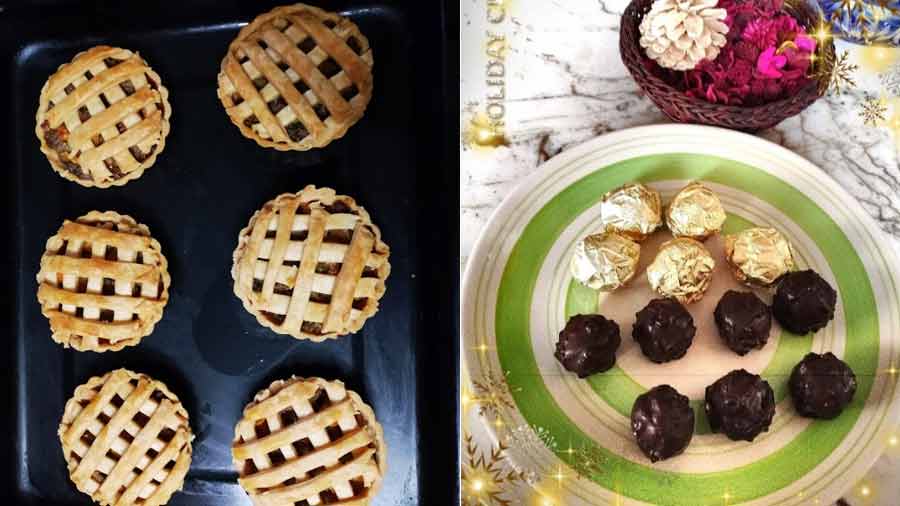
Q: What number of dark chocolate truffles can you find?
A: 7